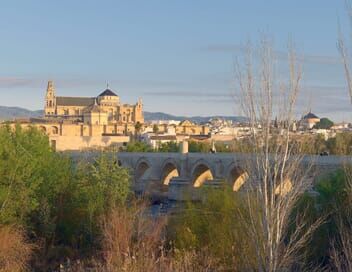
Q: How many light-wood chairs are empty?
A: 0